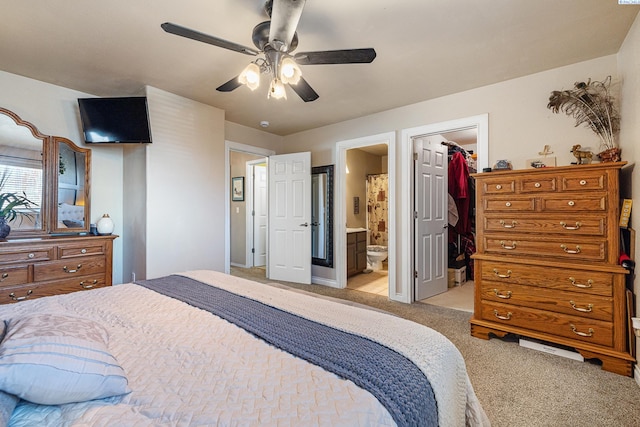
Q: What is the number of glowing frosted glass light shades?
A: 3